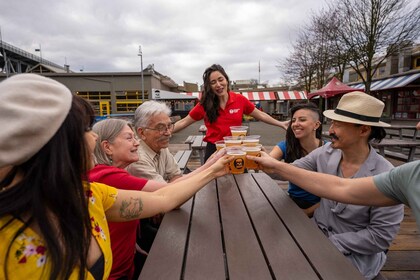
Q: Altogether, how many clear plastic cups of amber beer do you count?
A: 6